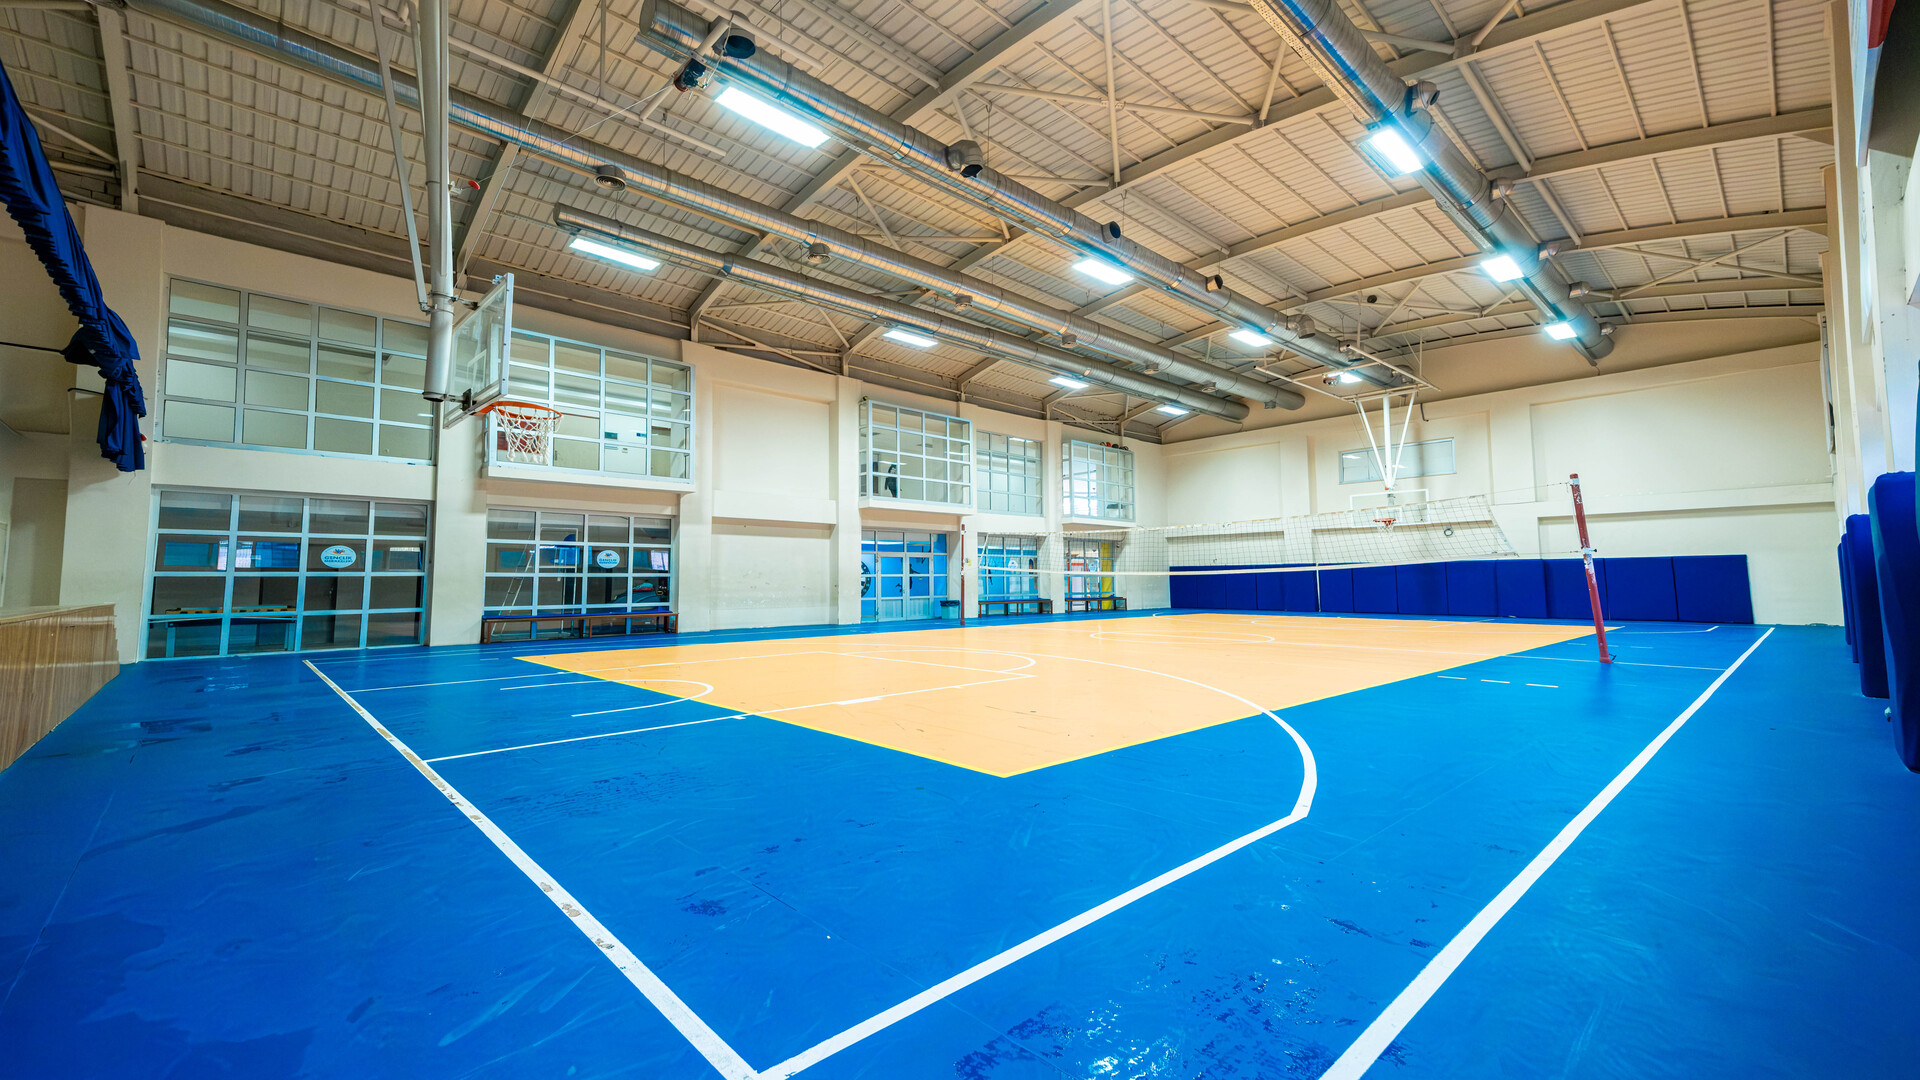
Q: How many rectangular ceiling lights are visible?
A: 11